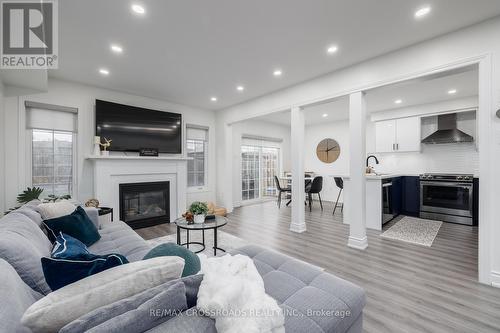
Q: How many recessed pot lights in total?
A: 11